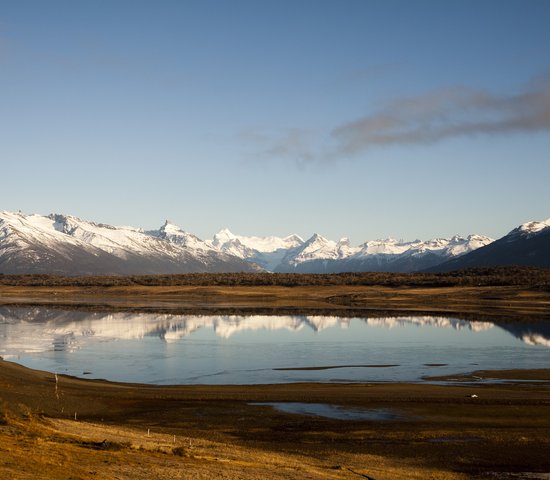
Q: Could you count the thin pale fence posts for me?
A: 4